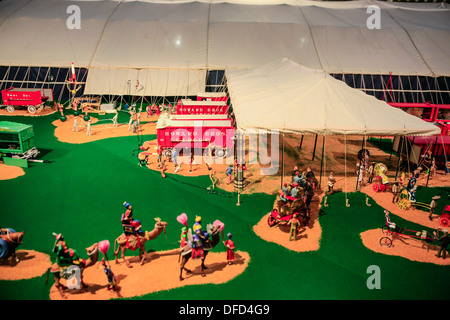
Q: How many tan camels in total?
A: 2